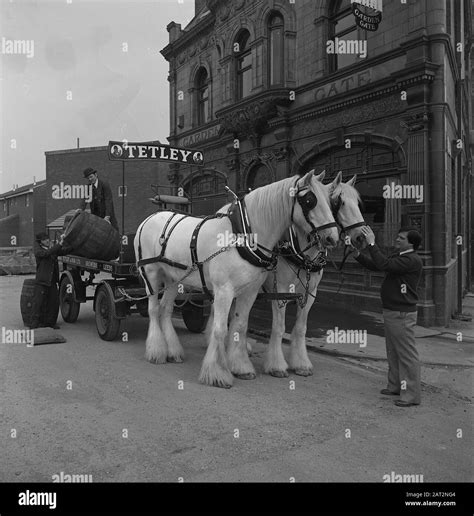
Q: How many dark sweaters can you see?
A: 1